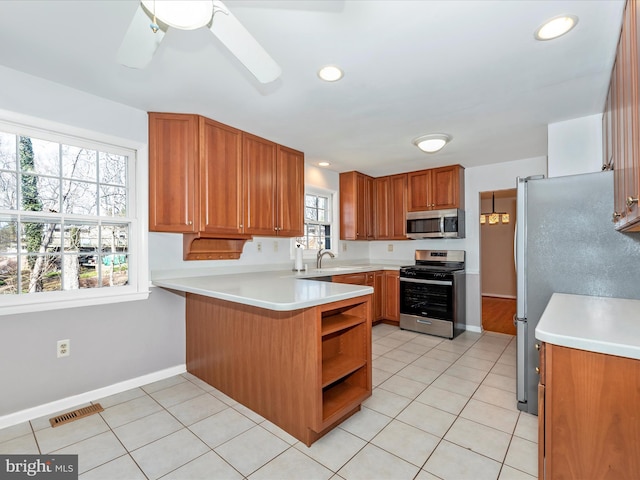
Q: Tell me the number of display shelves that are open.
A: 3